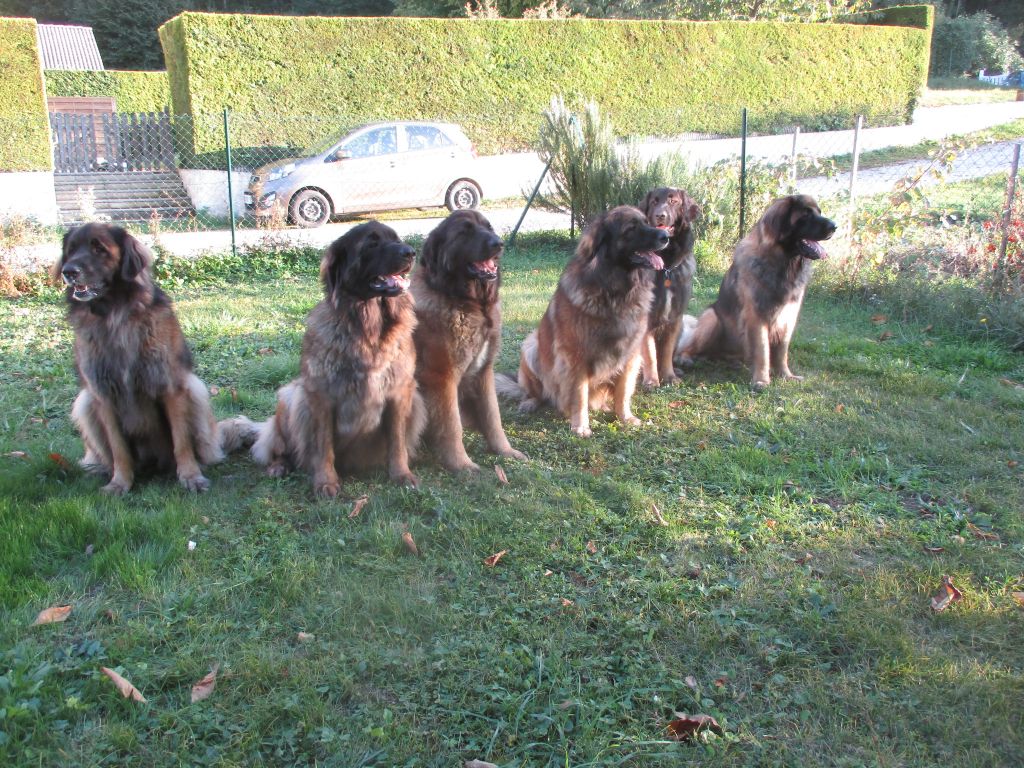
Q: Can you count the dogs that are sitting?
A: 6